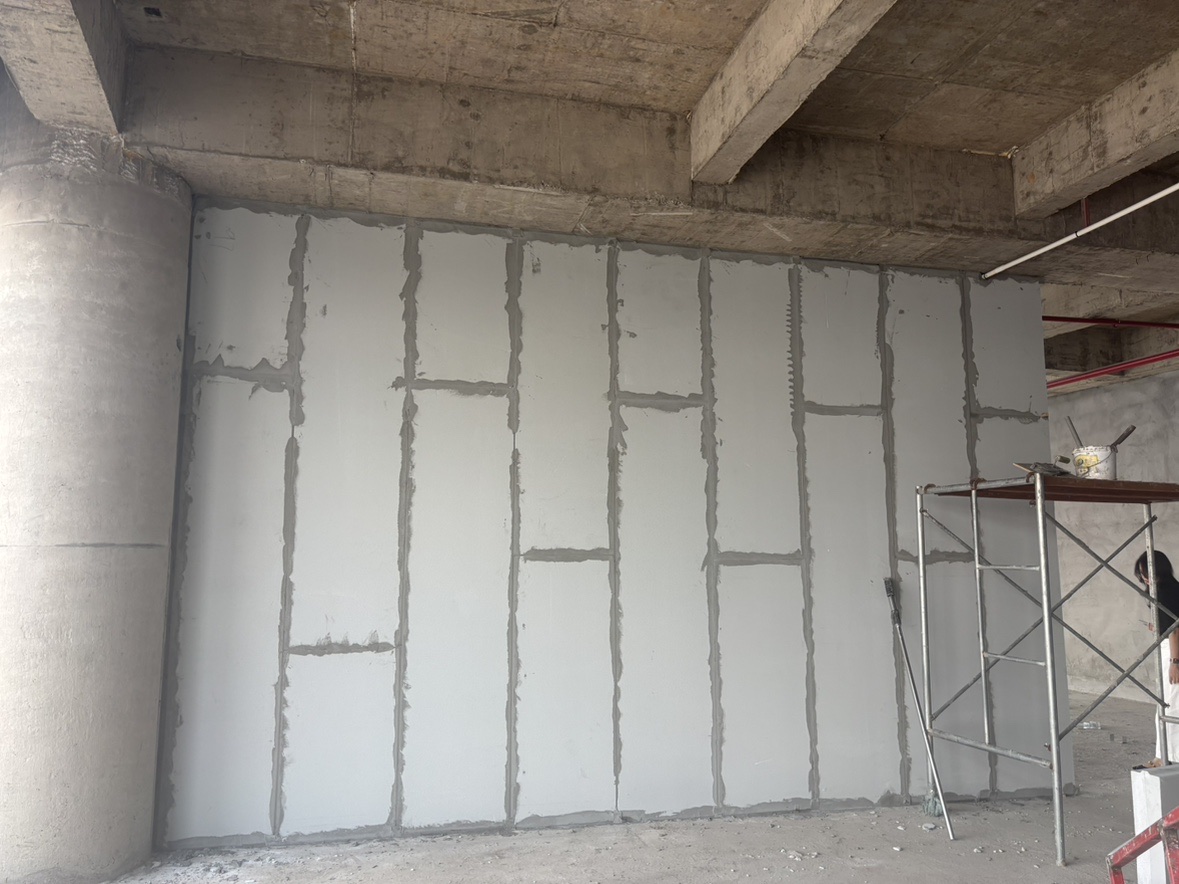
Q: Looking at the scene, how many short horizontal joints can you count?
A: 9